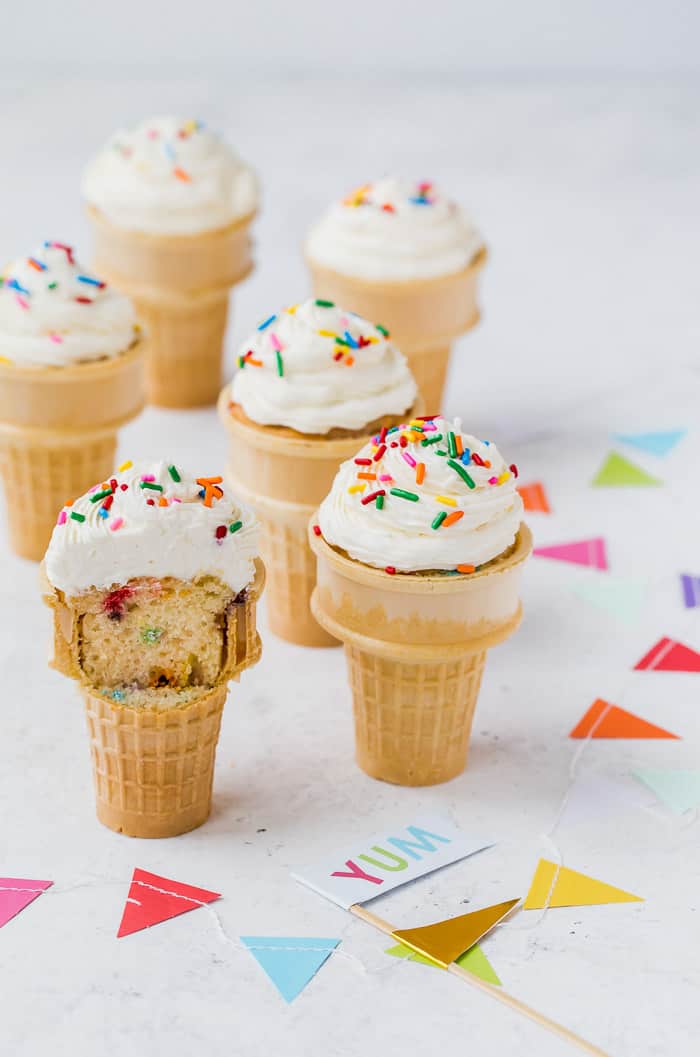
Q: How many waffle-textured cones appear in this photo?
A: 6